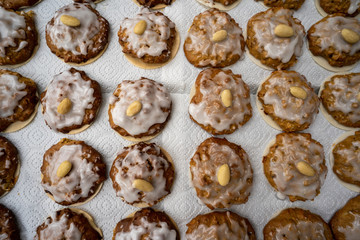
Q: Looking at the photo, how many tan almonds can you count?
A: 13